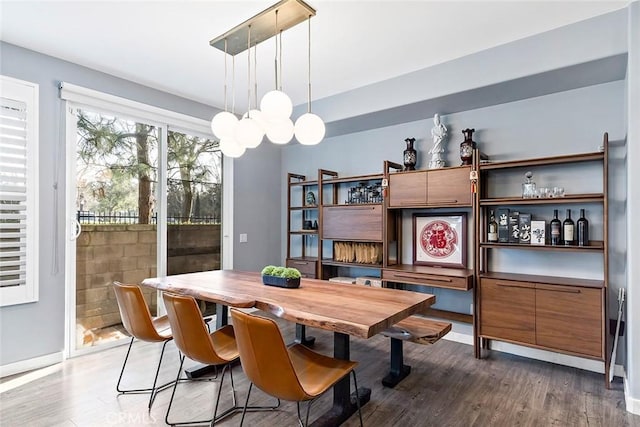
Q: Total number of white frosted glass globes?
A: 7